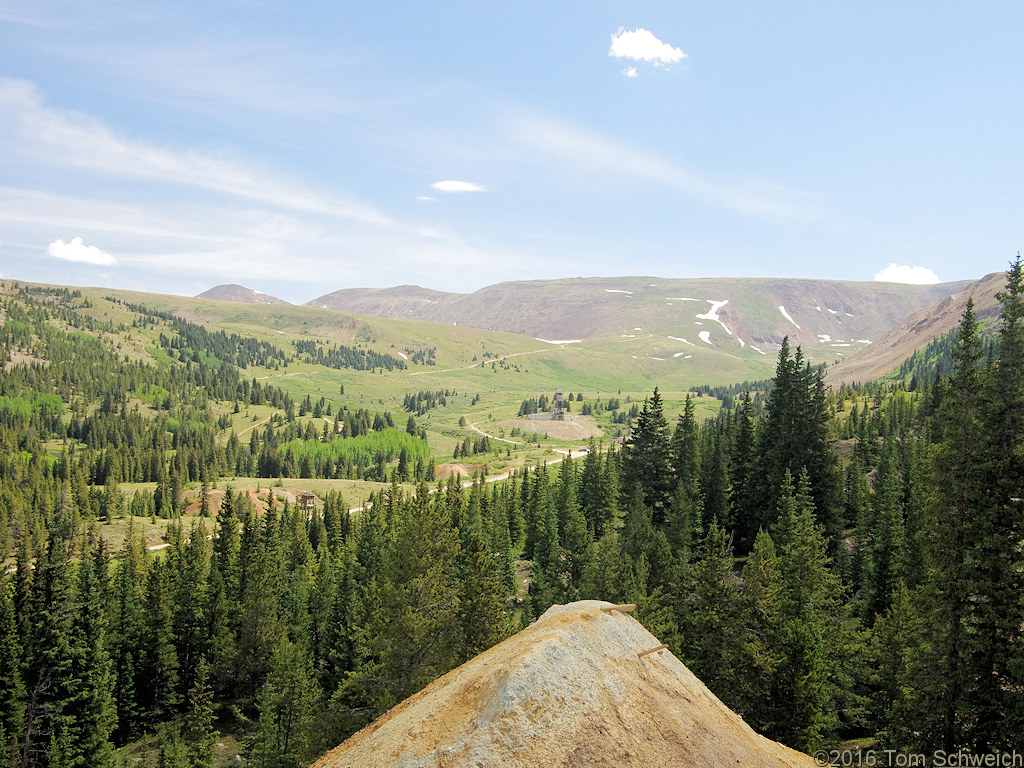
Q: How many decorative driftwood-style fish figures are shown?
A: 0